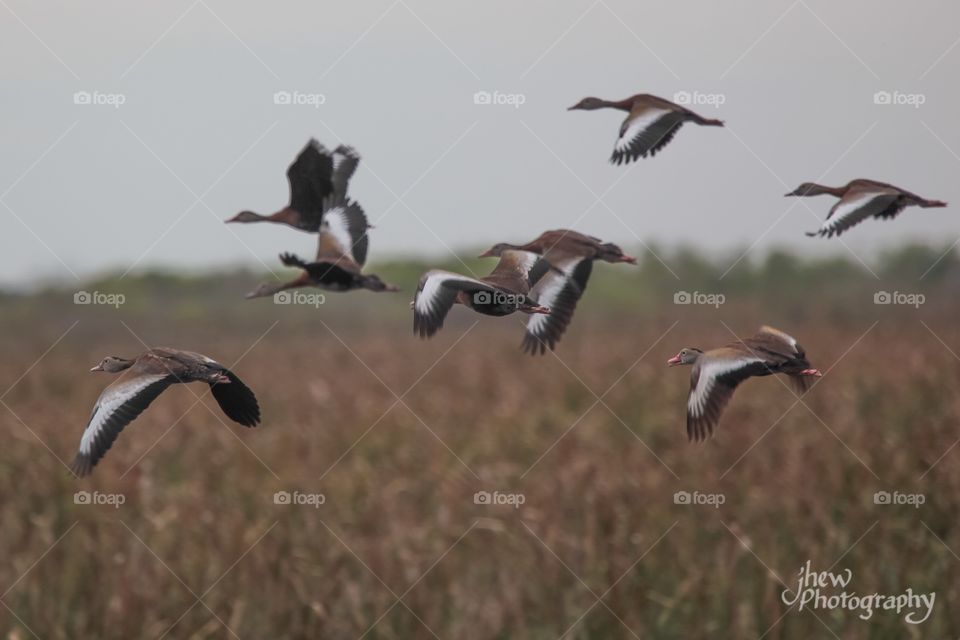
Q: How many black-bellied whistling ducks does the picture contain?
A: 8